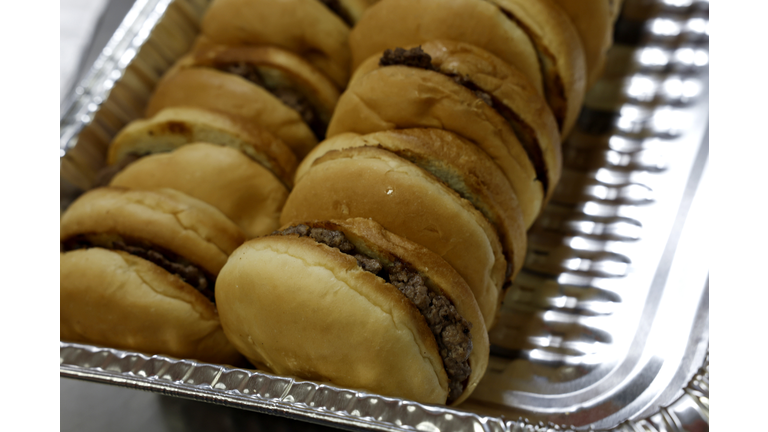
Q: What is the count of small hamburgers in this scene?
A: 9